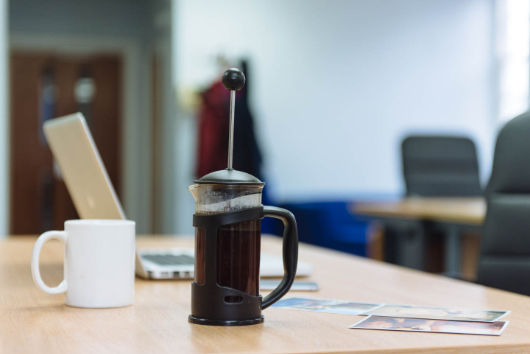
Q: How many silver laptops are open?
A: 1